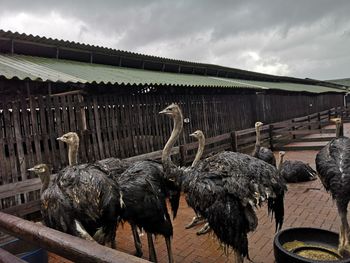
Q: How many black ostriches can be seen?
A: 7